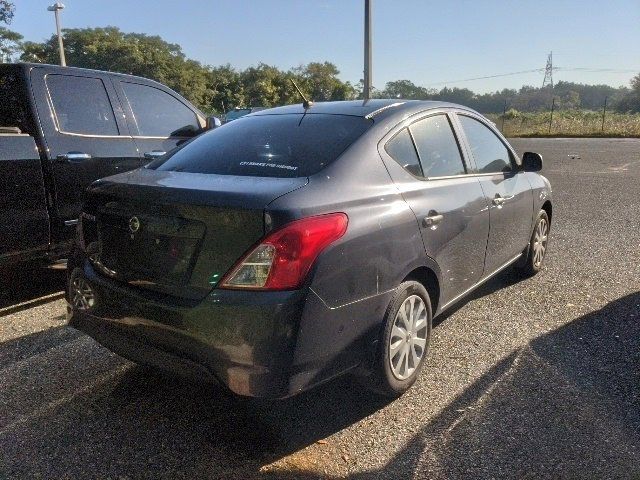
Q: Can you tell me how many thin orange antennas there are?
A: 1